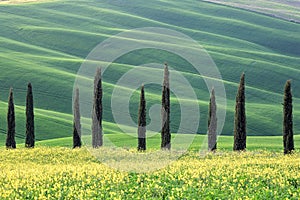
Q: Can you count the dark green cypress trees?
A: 9